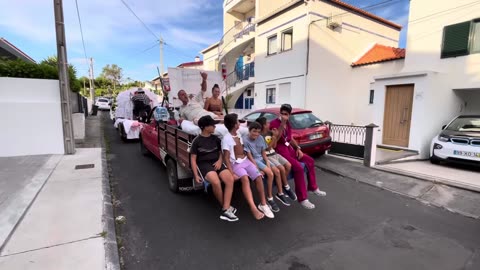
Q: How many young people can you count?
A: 5